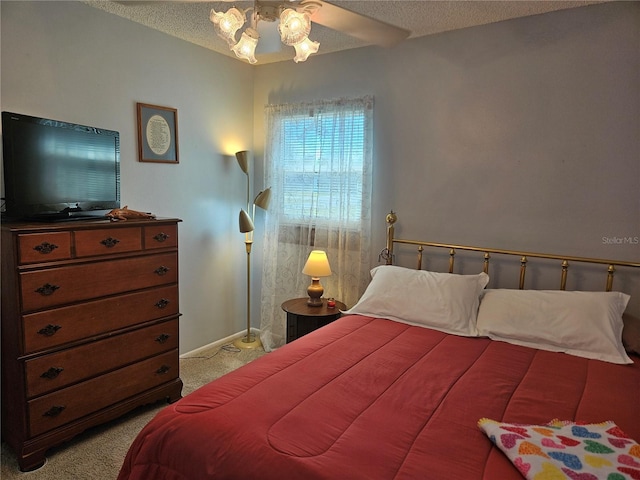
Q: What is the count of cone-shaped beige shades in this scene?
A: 3